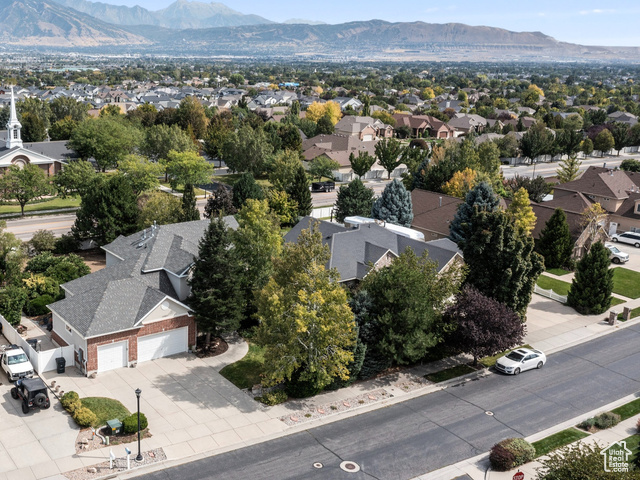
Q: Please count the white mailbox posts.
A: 2